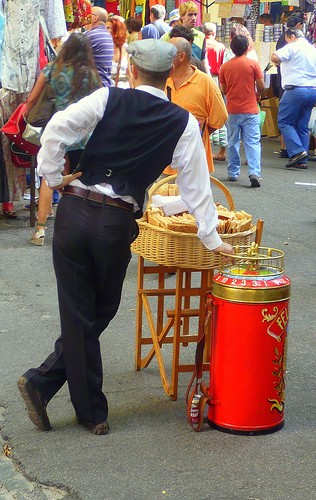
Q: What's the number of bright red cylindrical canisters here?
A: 1